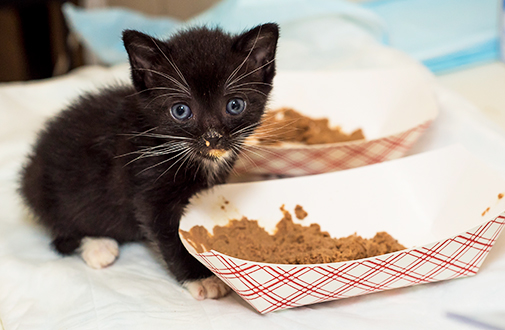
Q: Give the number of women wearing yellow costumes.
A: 0